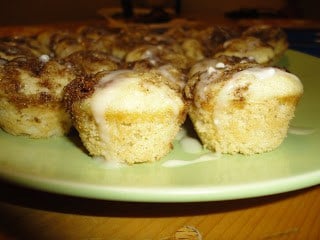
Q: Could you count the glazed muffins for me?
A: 2